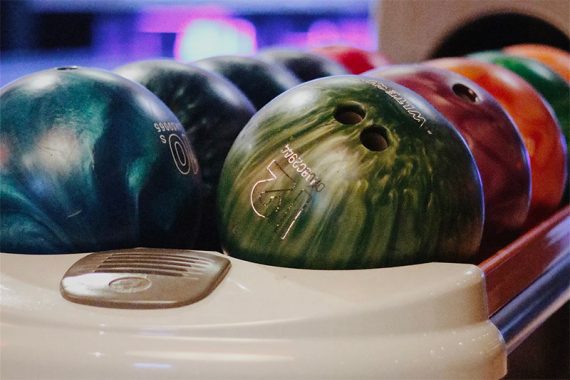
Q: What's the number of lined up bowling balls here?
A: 10